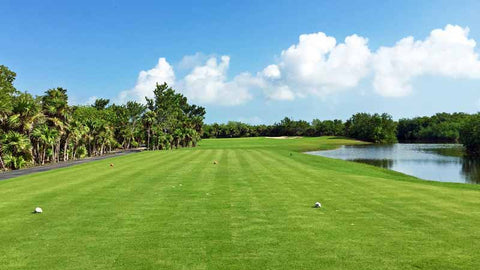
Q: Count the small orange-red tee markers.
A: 2